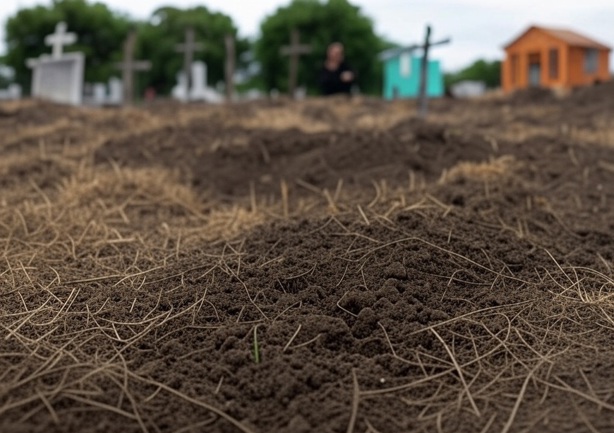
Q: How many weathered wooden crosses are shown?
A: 4